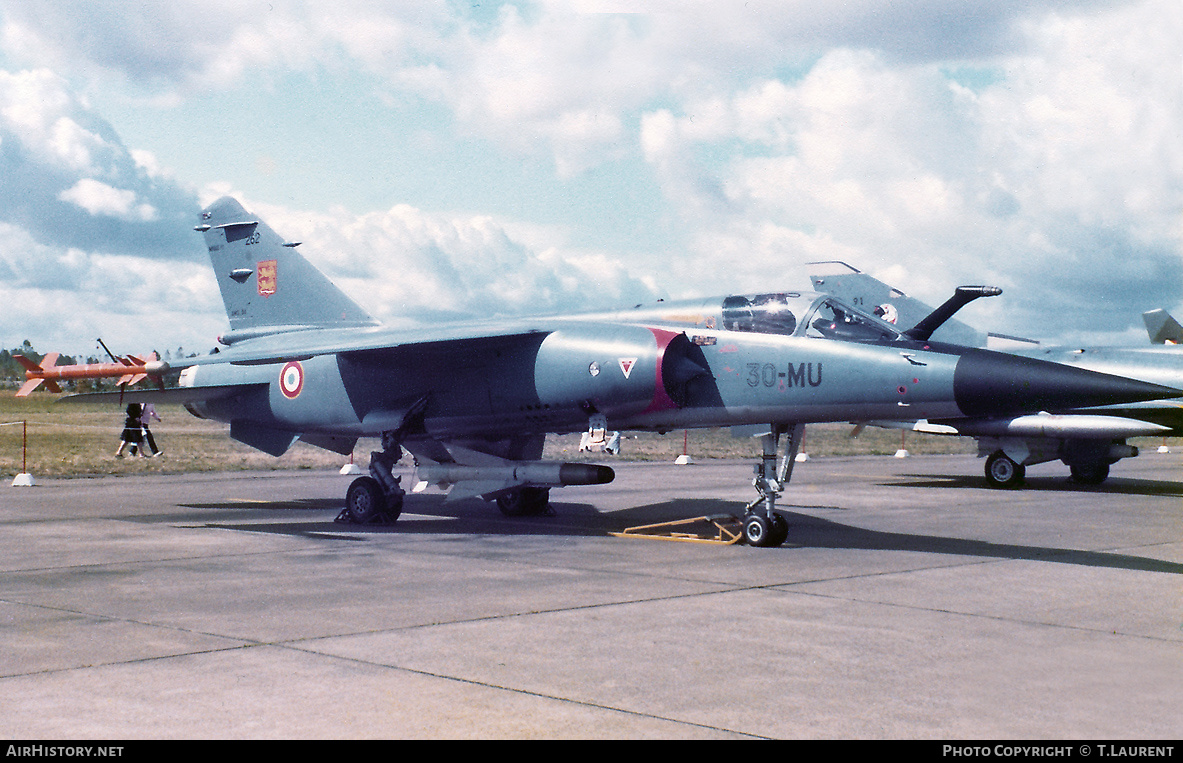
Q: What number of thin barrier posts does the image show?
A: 6